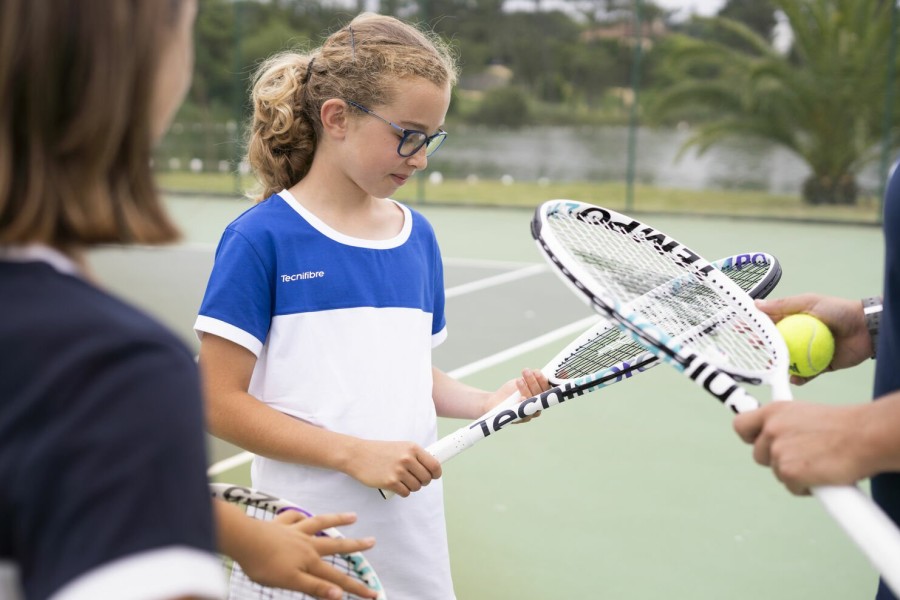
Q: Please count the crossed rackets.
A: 2